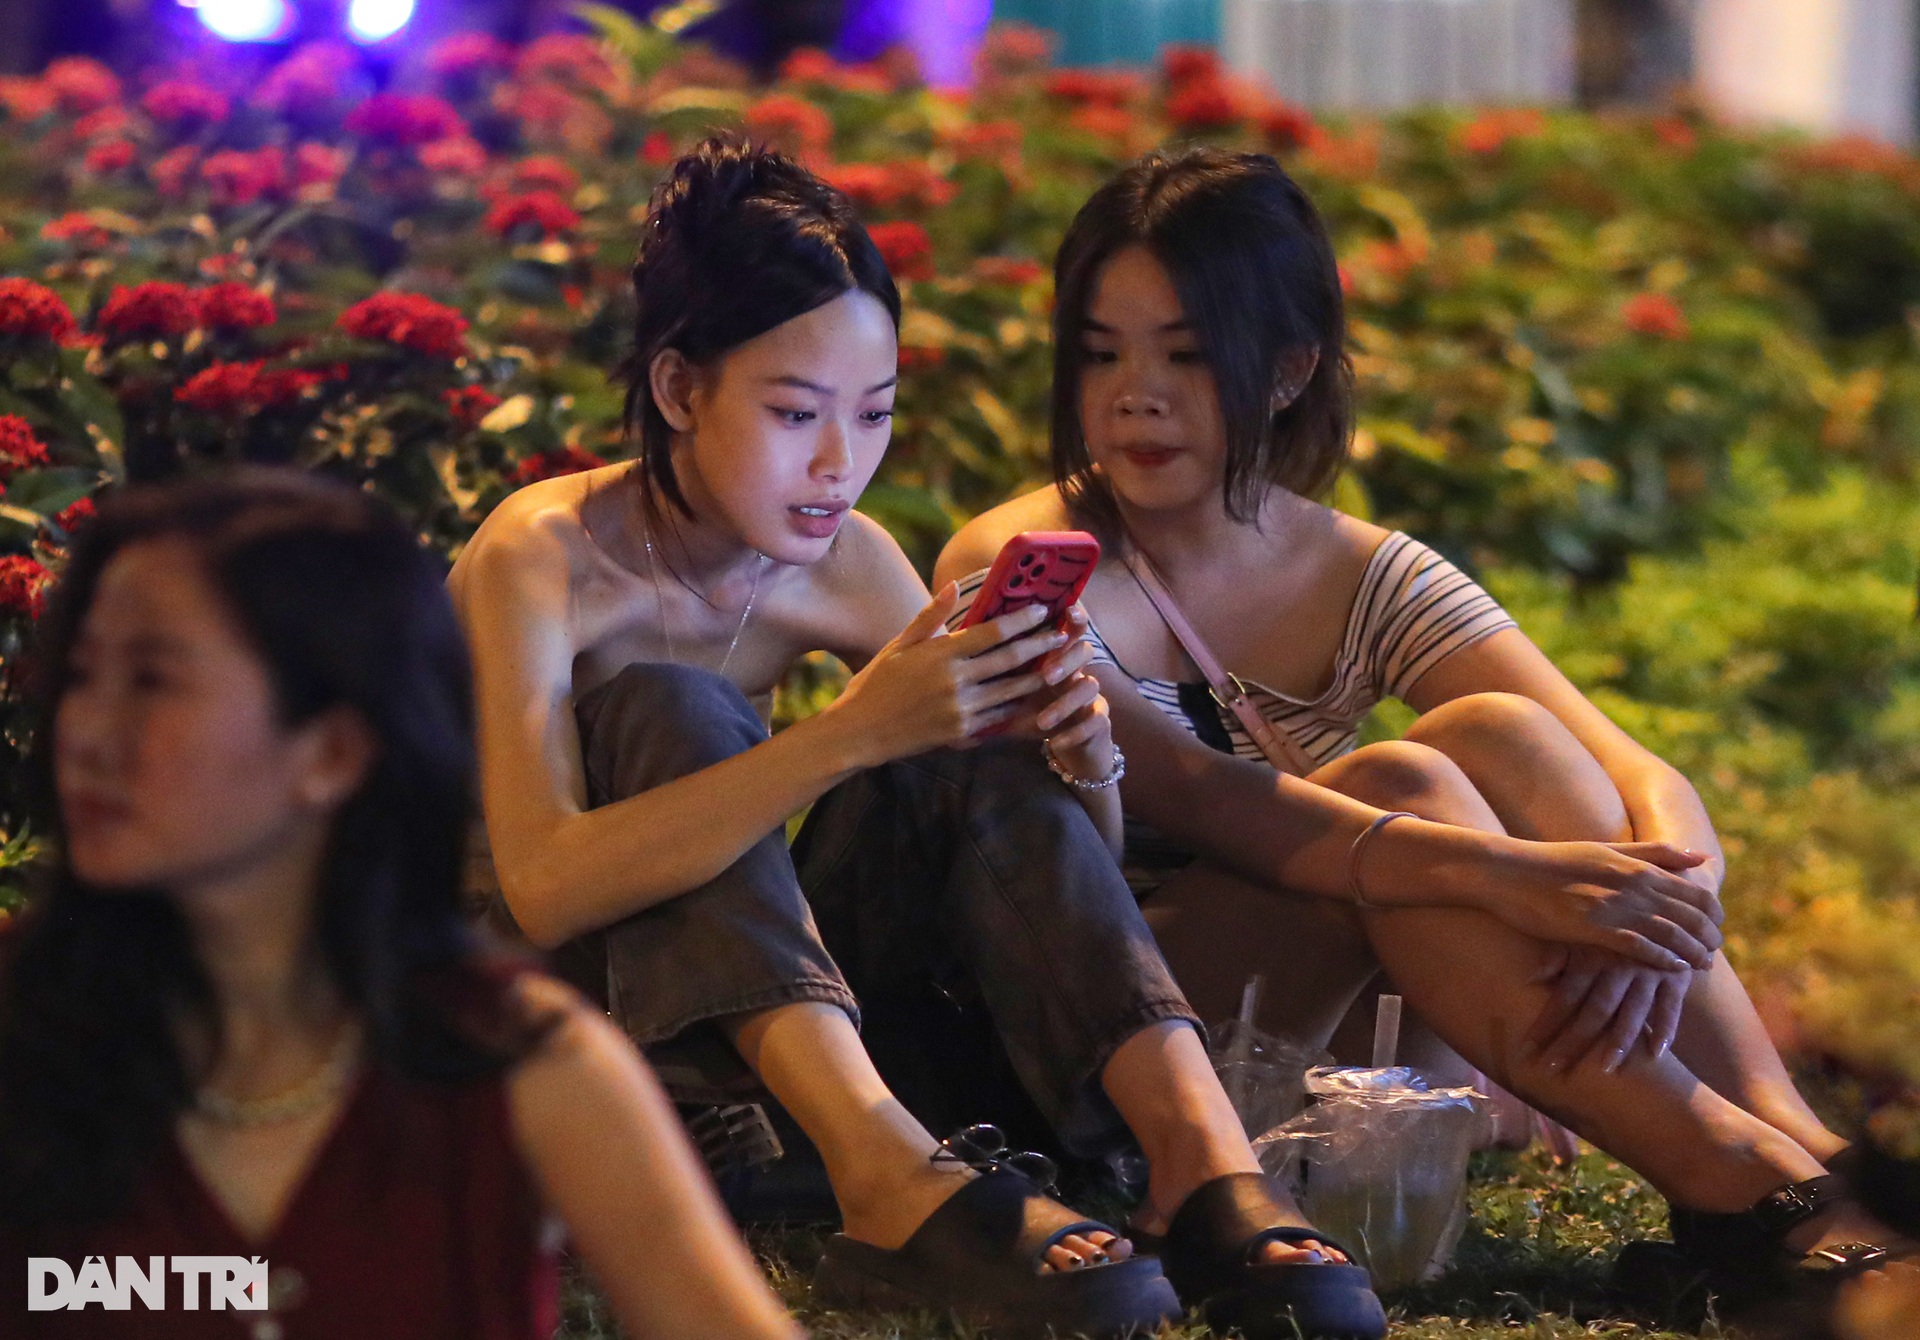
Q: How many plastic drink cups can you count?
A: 2